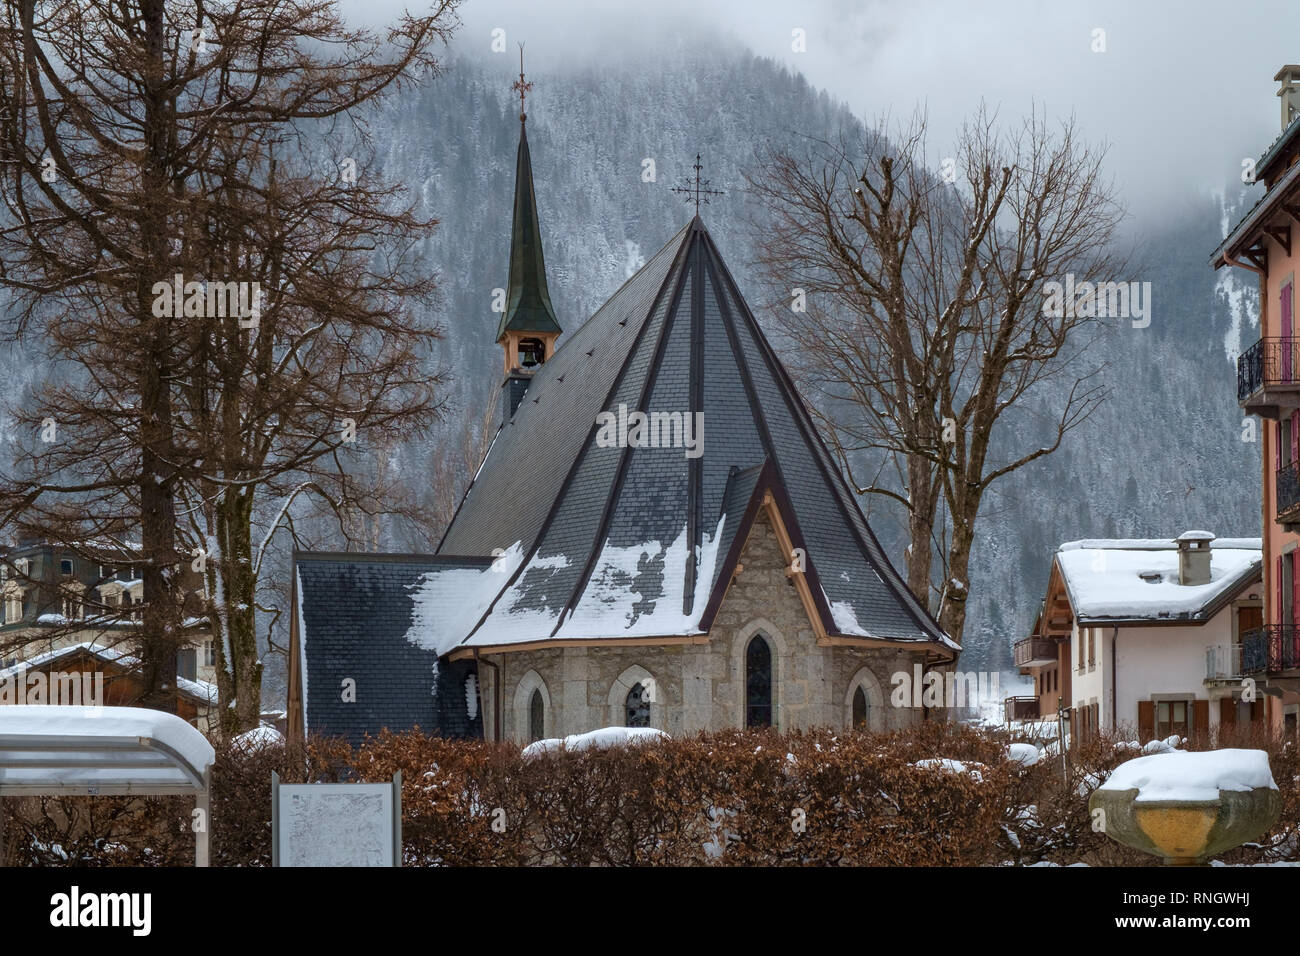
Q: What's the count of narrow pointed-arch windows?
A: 4